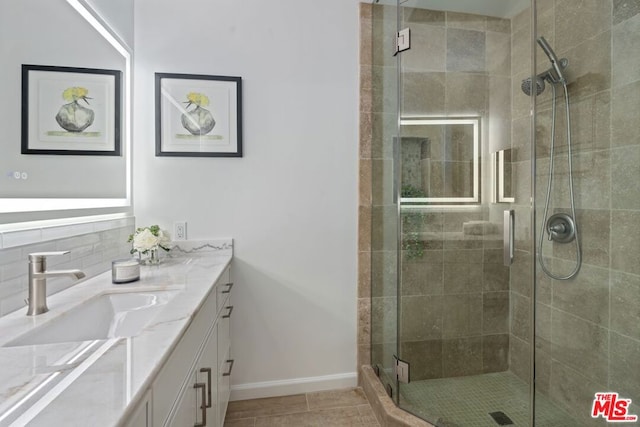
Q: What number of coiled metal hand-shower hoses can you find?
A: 1